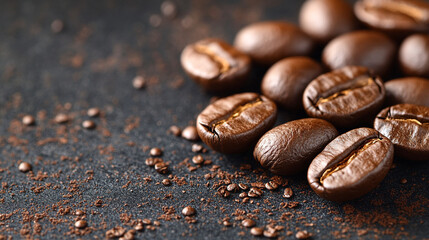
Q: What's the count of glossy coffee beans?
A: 13